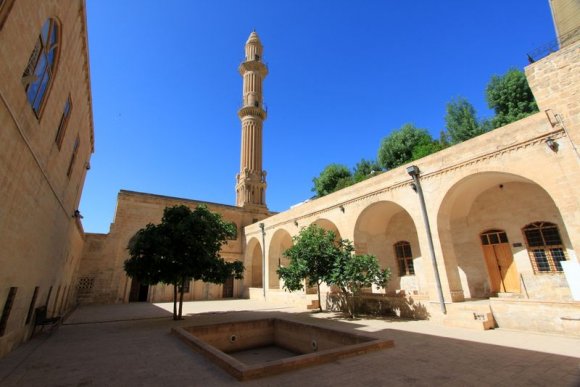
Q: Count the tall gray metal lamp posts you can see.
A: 2